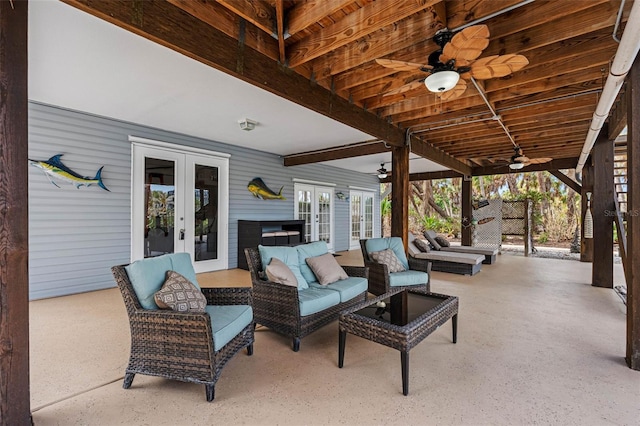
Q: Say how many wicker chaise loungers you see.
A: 2